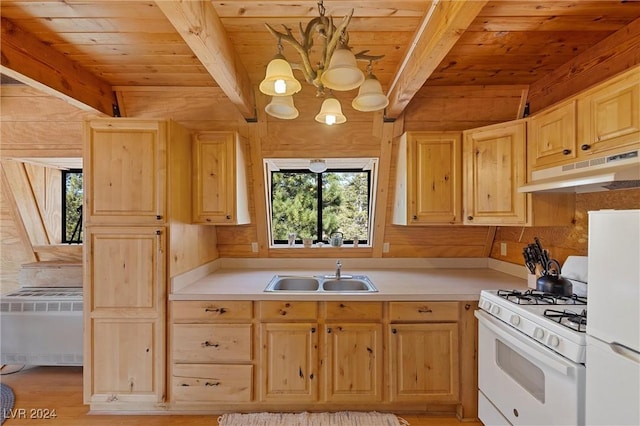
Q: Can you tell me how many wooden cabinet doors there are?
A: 10